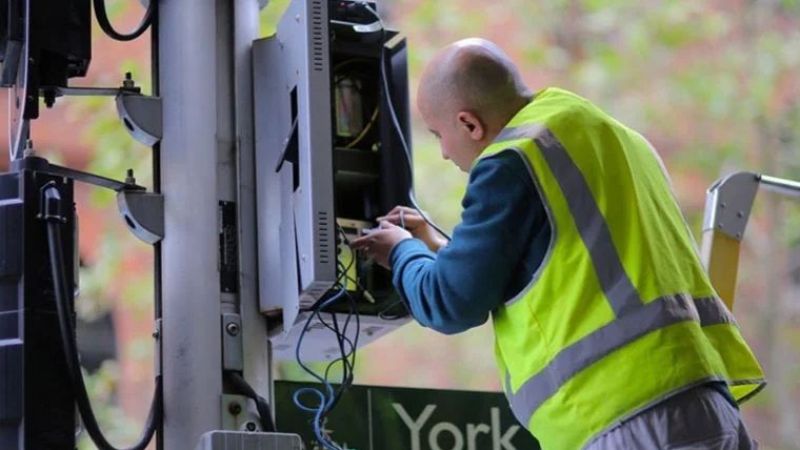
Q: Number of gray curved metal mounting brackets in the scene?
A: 2